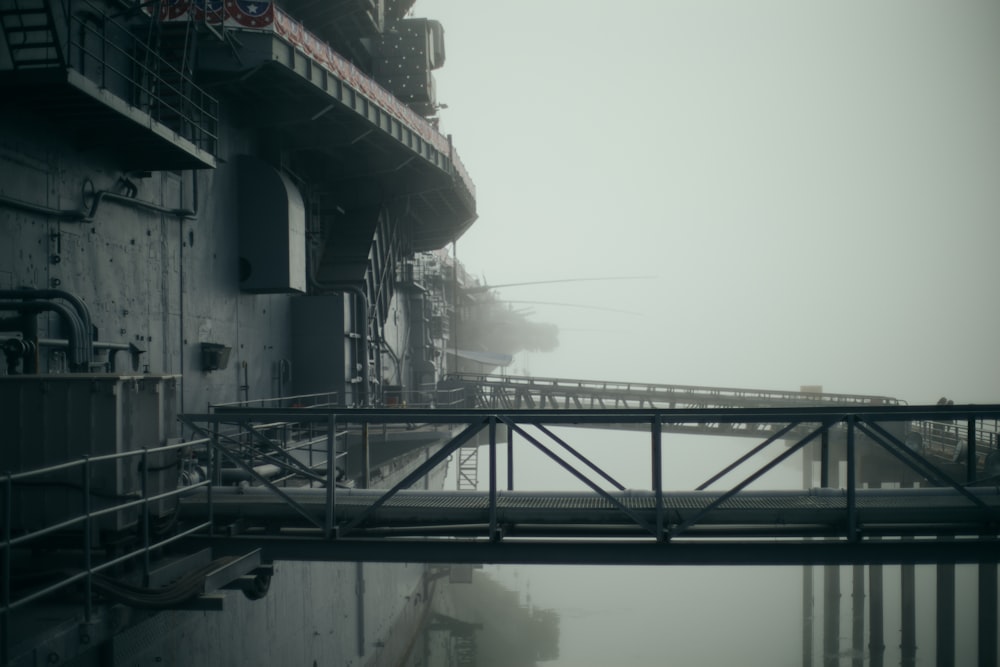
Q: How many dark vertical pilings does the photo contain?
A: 7